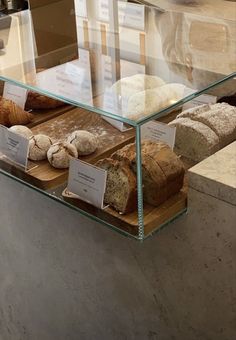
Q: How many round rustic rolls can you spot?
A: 4